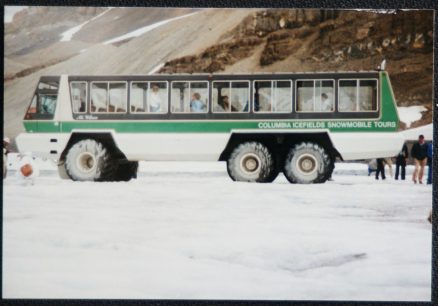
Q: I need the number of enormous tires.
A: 3